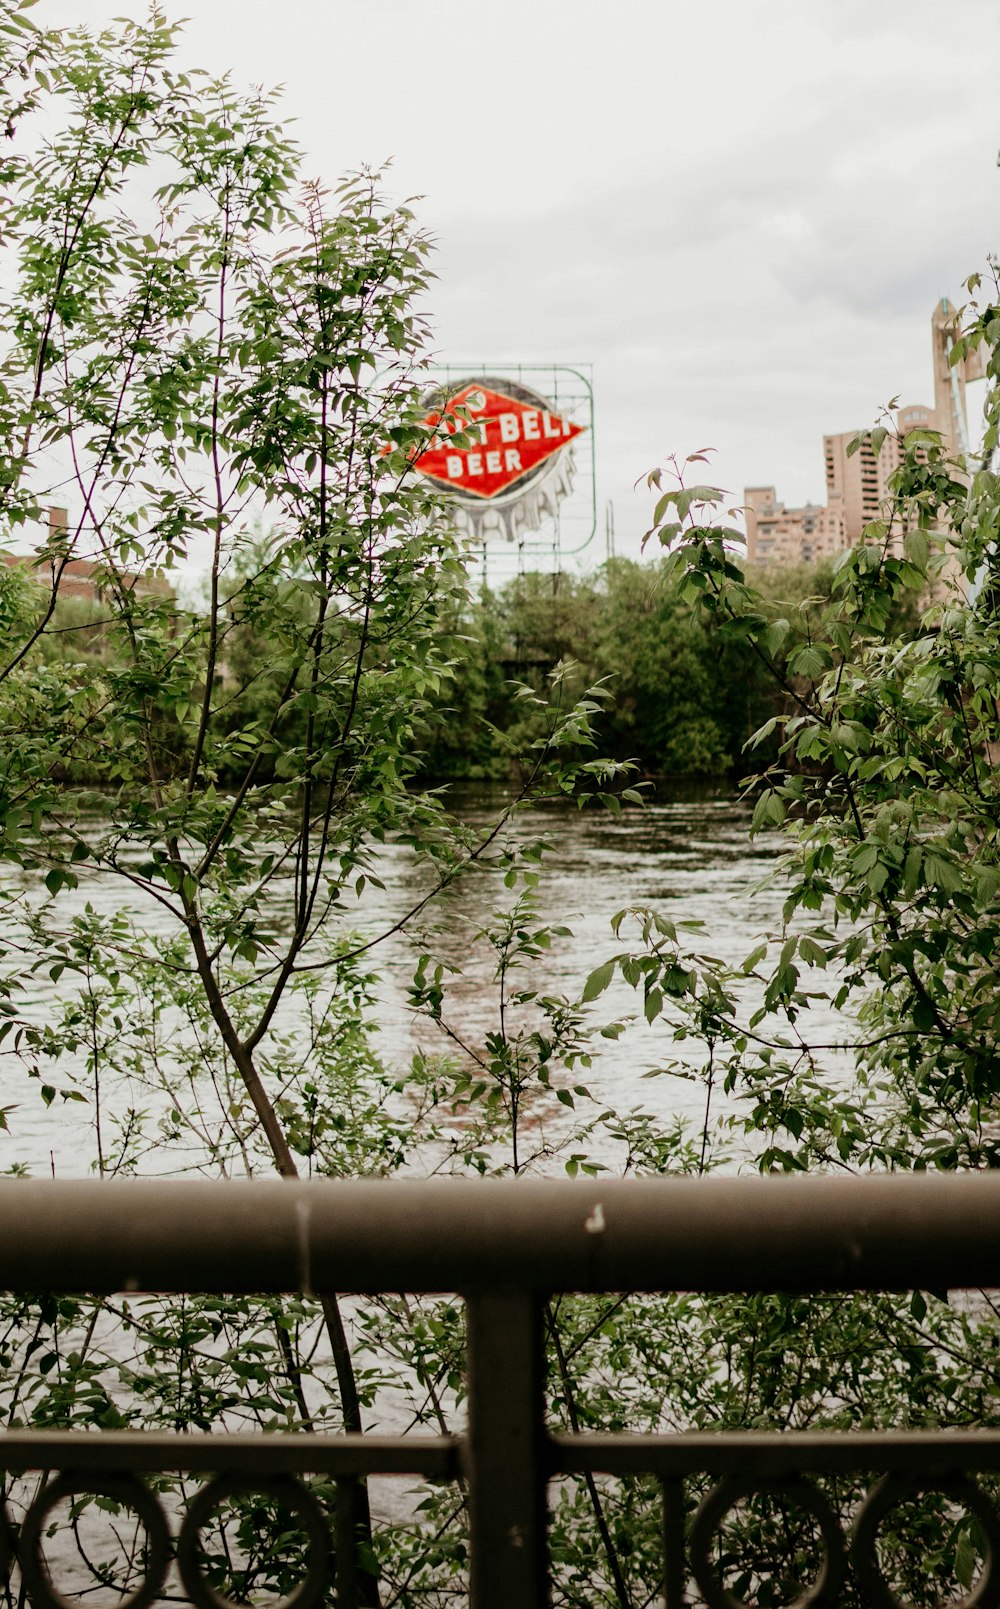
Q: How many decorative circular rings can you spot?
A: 4